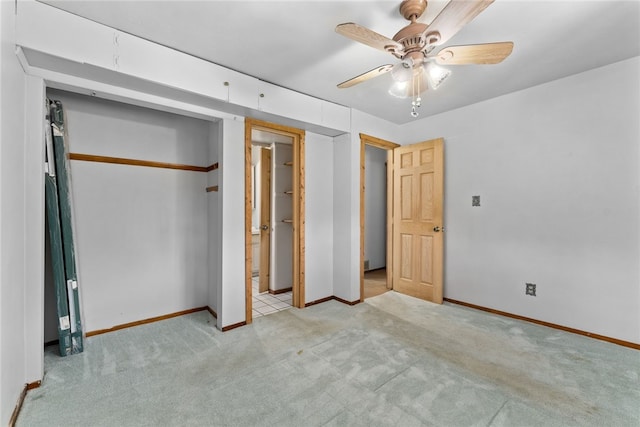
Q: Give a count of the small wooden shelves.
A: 3